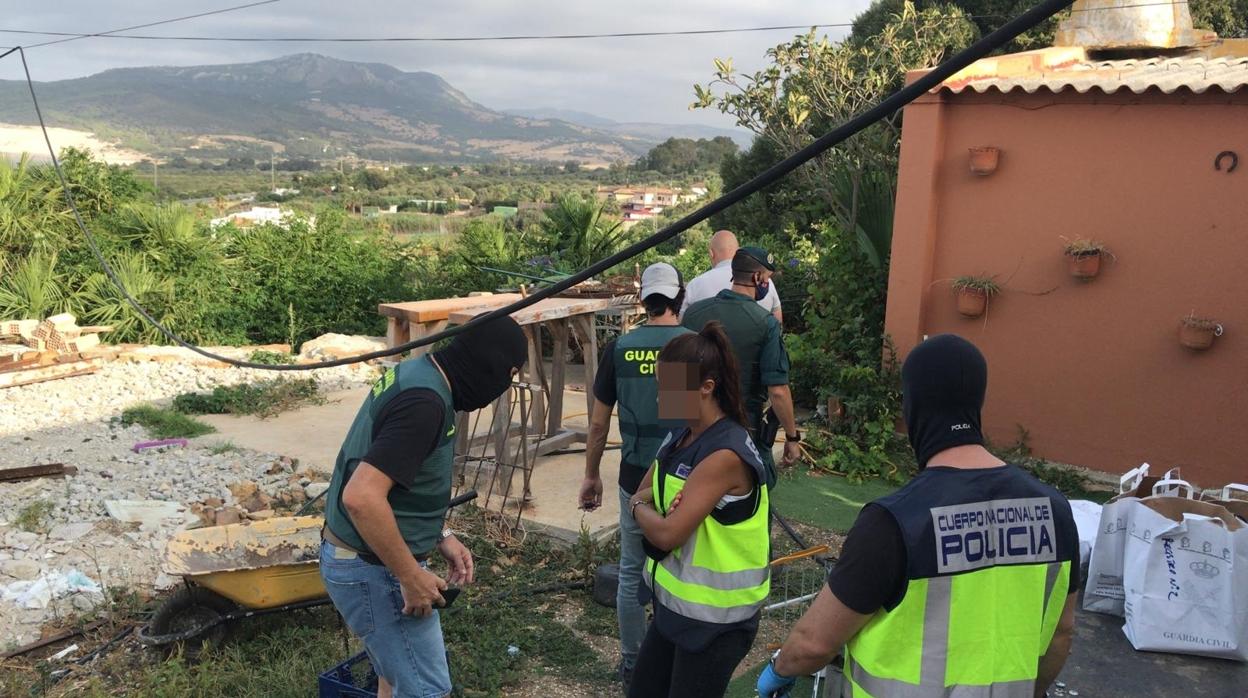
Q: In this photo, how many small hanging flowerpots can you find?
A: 4